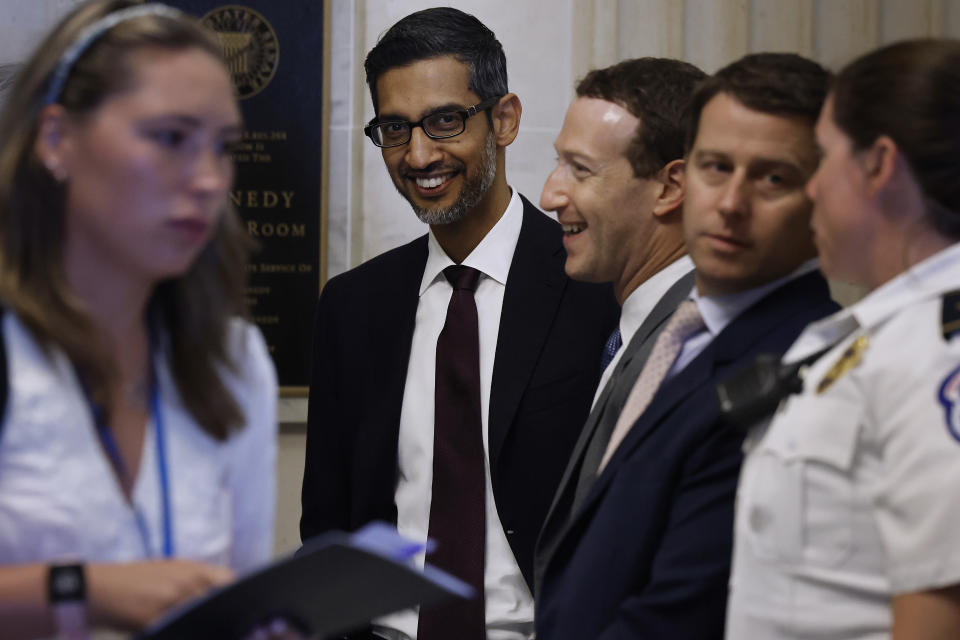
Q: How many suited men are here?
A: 3